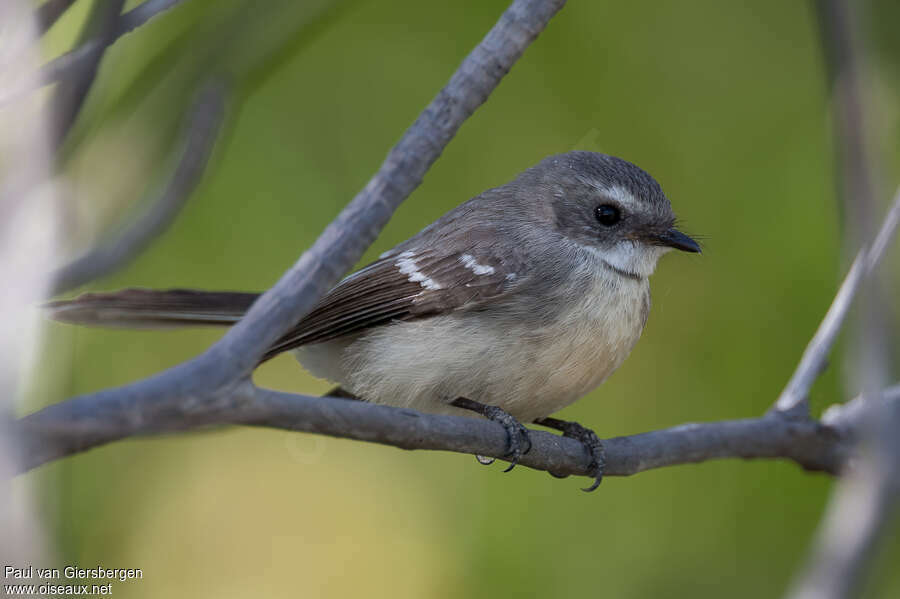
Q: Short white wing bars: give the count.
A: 2